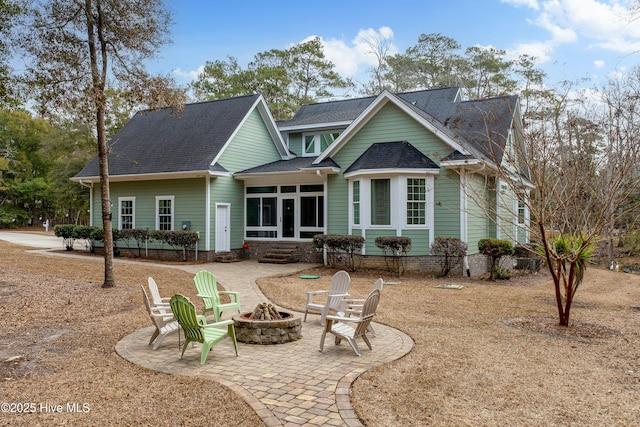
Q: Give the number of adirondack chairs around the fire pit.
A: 7